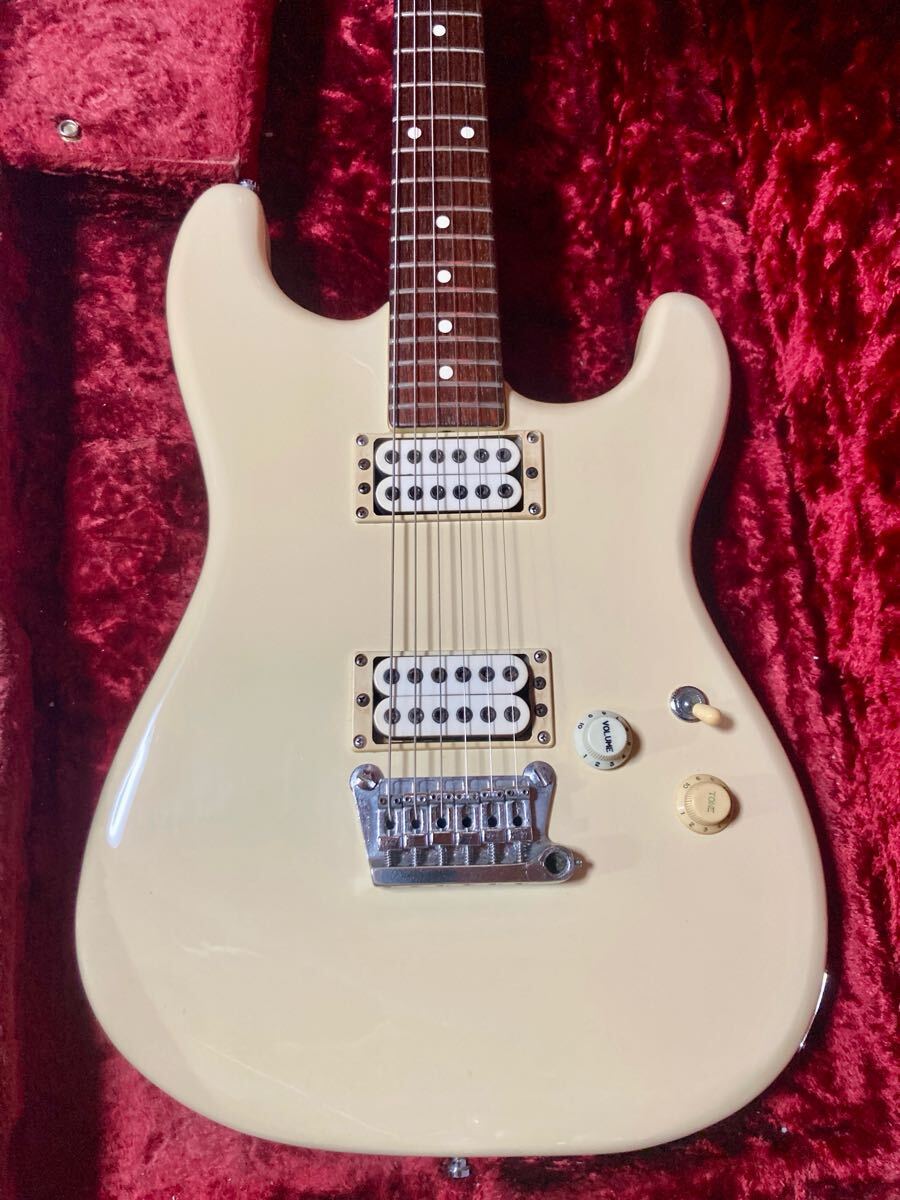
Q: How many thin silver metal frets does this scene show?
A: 15